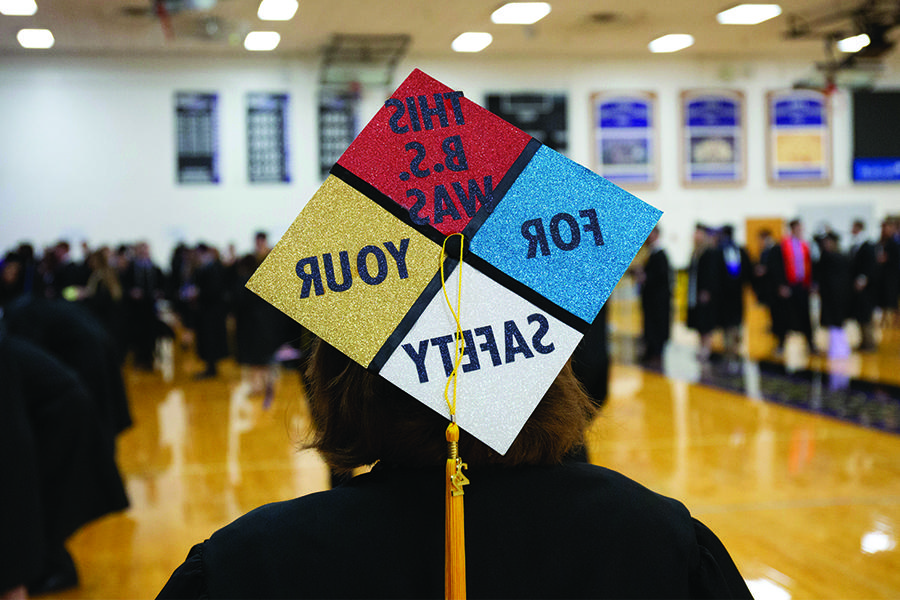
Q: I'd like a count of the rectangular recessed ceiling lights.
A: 9